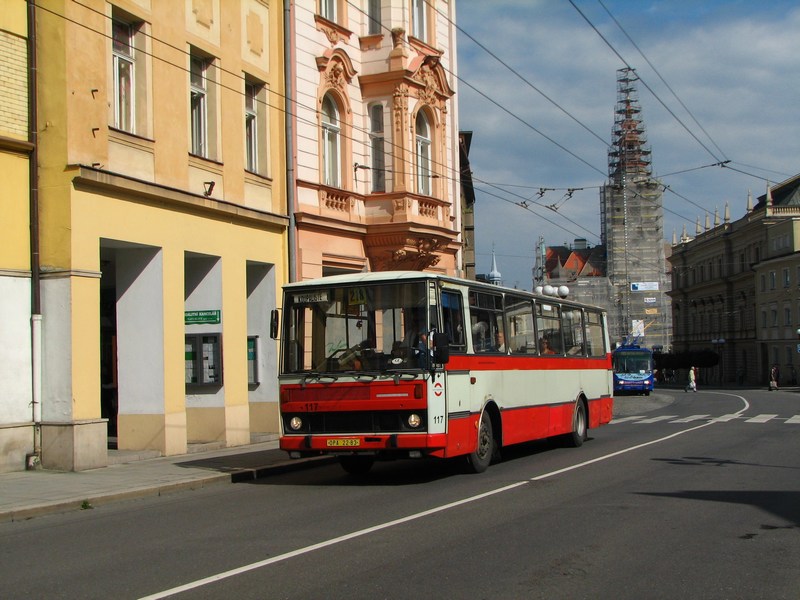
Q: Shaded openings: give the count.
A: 3